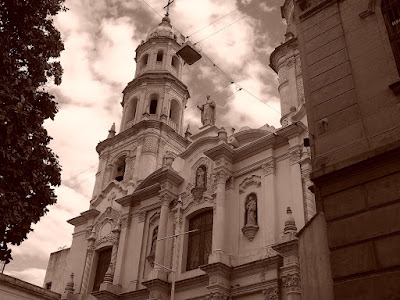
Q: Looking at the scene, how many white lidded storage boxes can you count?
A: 0